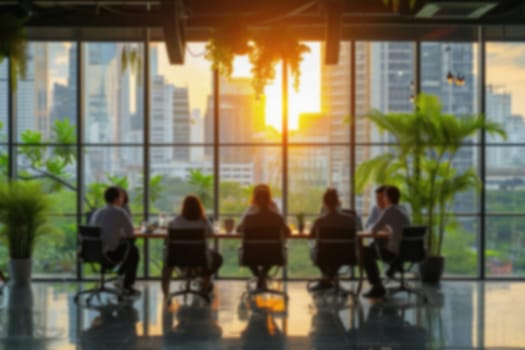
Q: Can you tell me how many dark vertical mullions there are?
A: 8